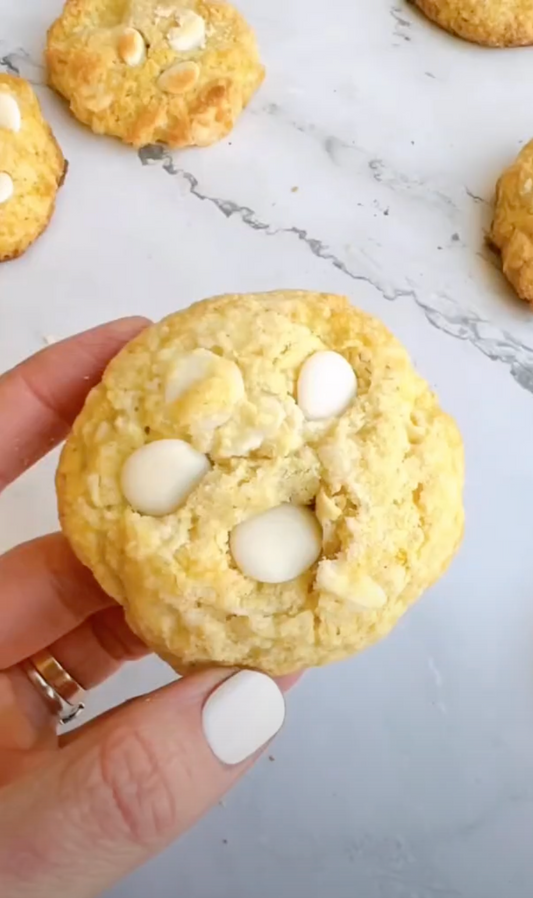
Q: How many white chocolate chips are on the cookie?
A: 3